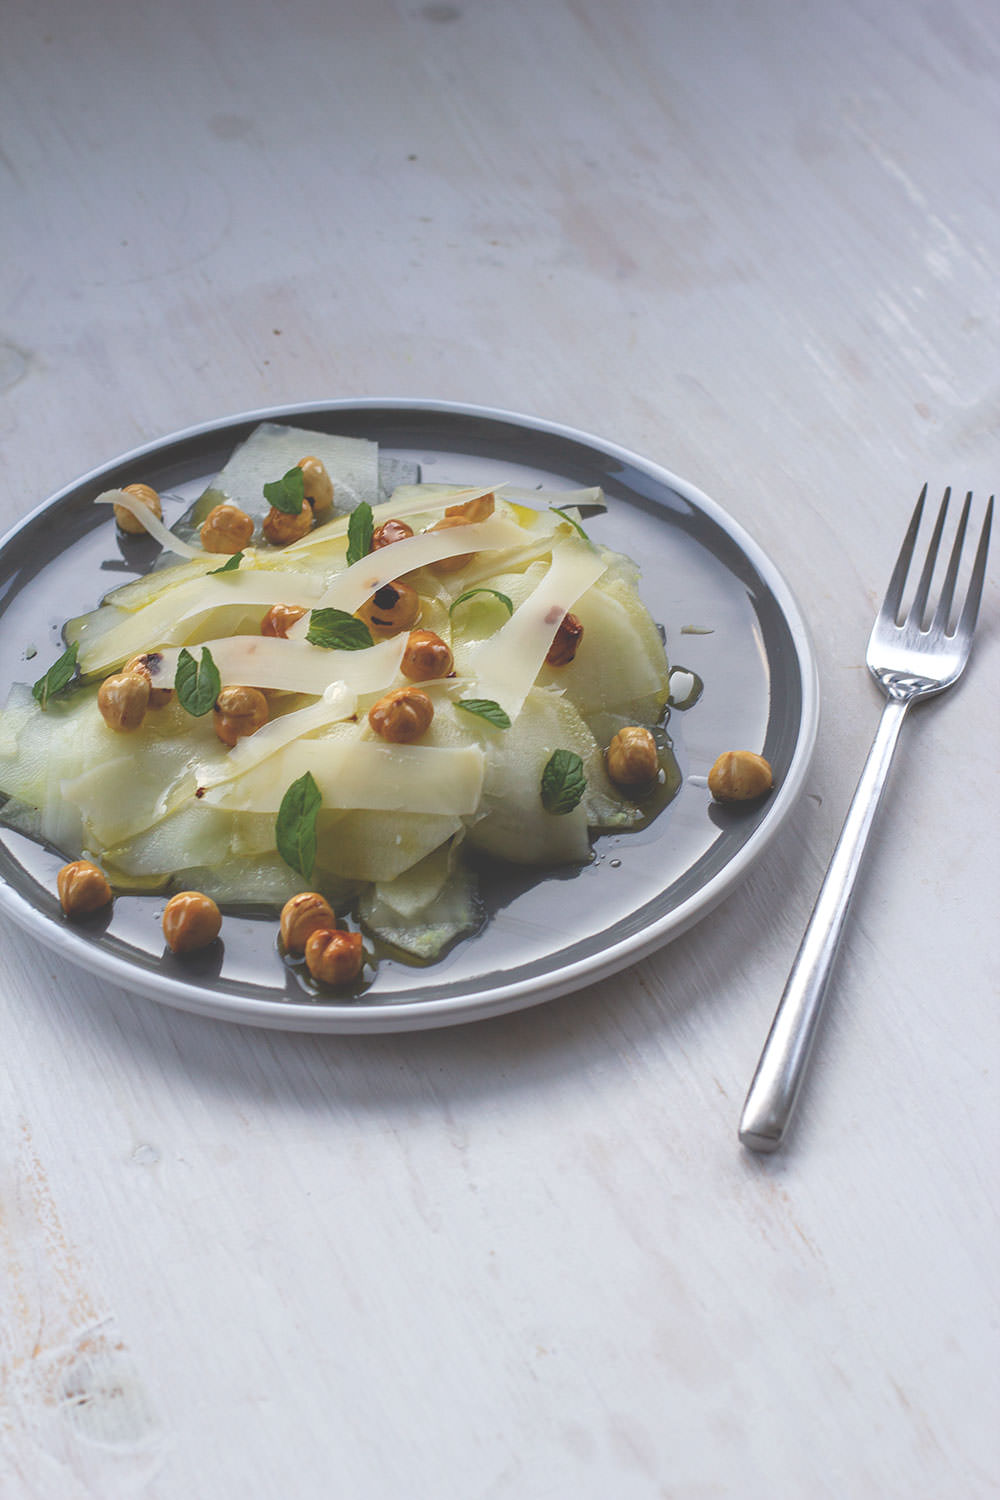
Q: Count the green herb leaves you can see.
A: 11